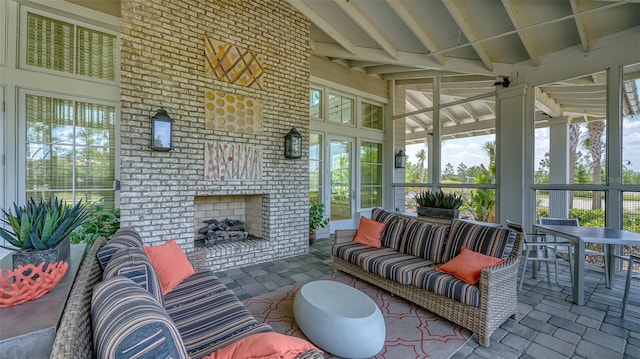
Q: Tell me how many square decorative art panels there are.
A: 3